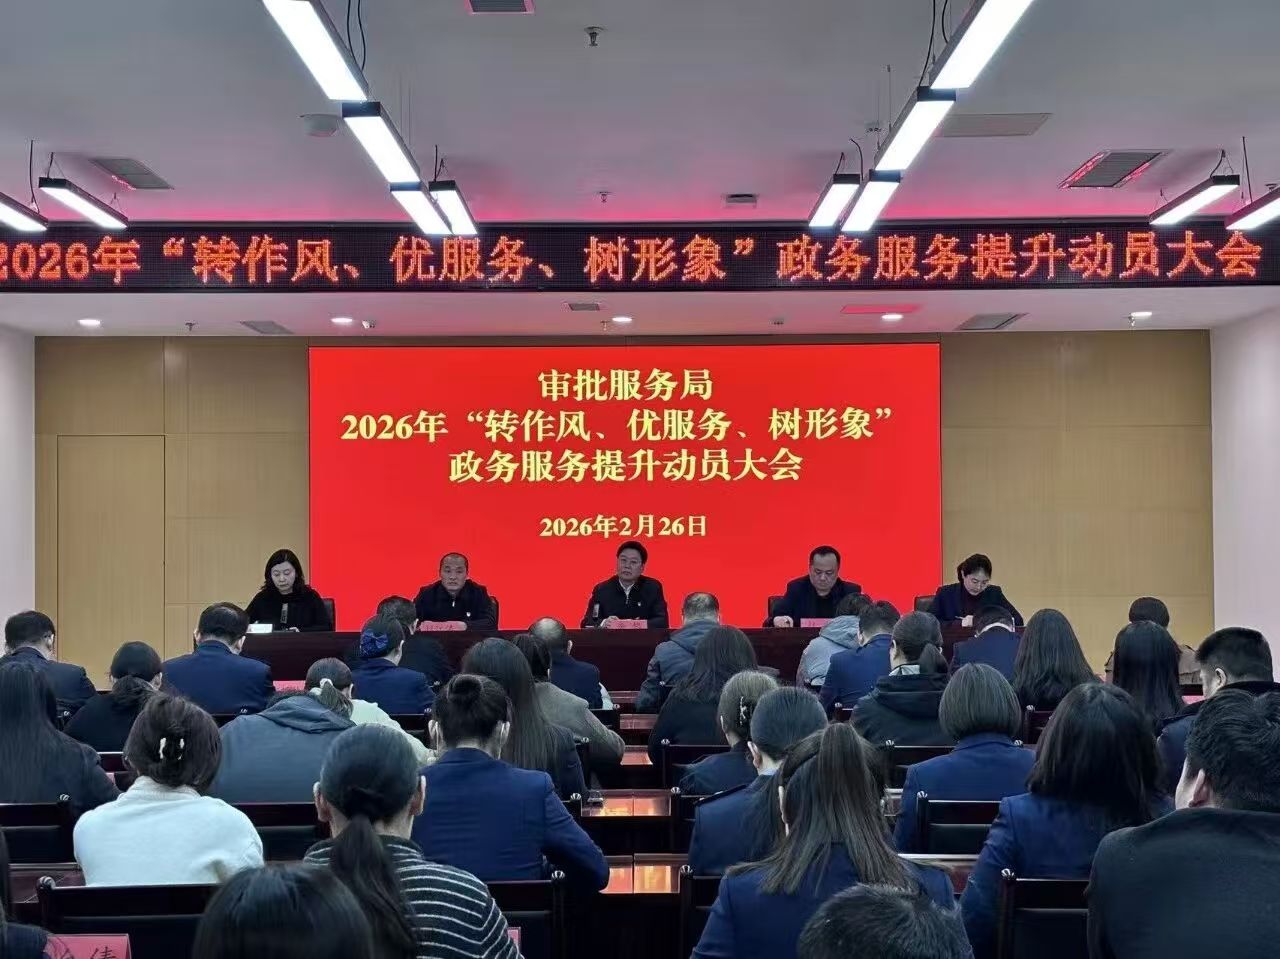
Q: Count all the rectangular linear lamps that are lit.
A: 12